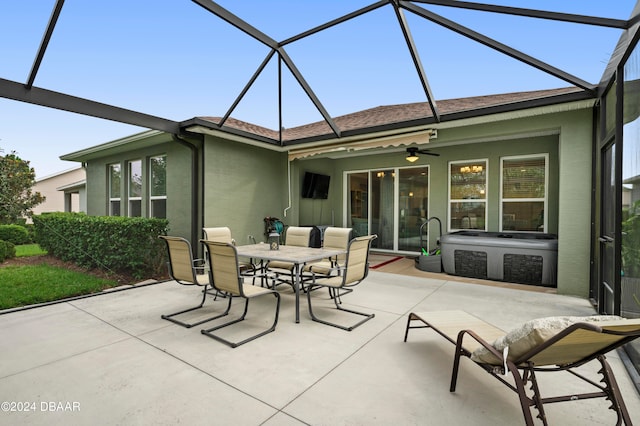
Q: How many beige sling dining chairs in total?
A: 6